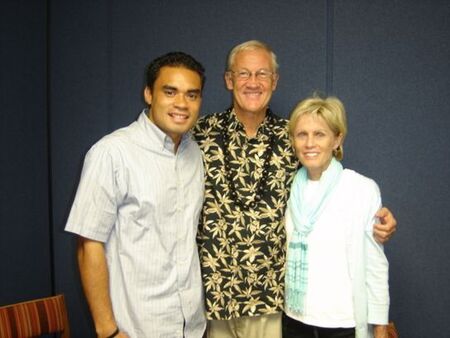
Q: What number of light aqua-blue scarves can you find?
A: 1